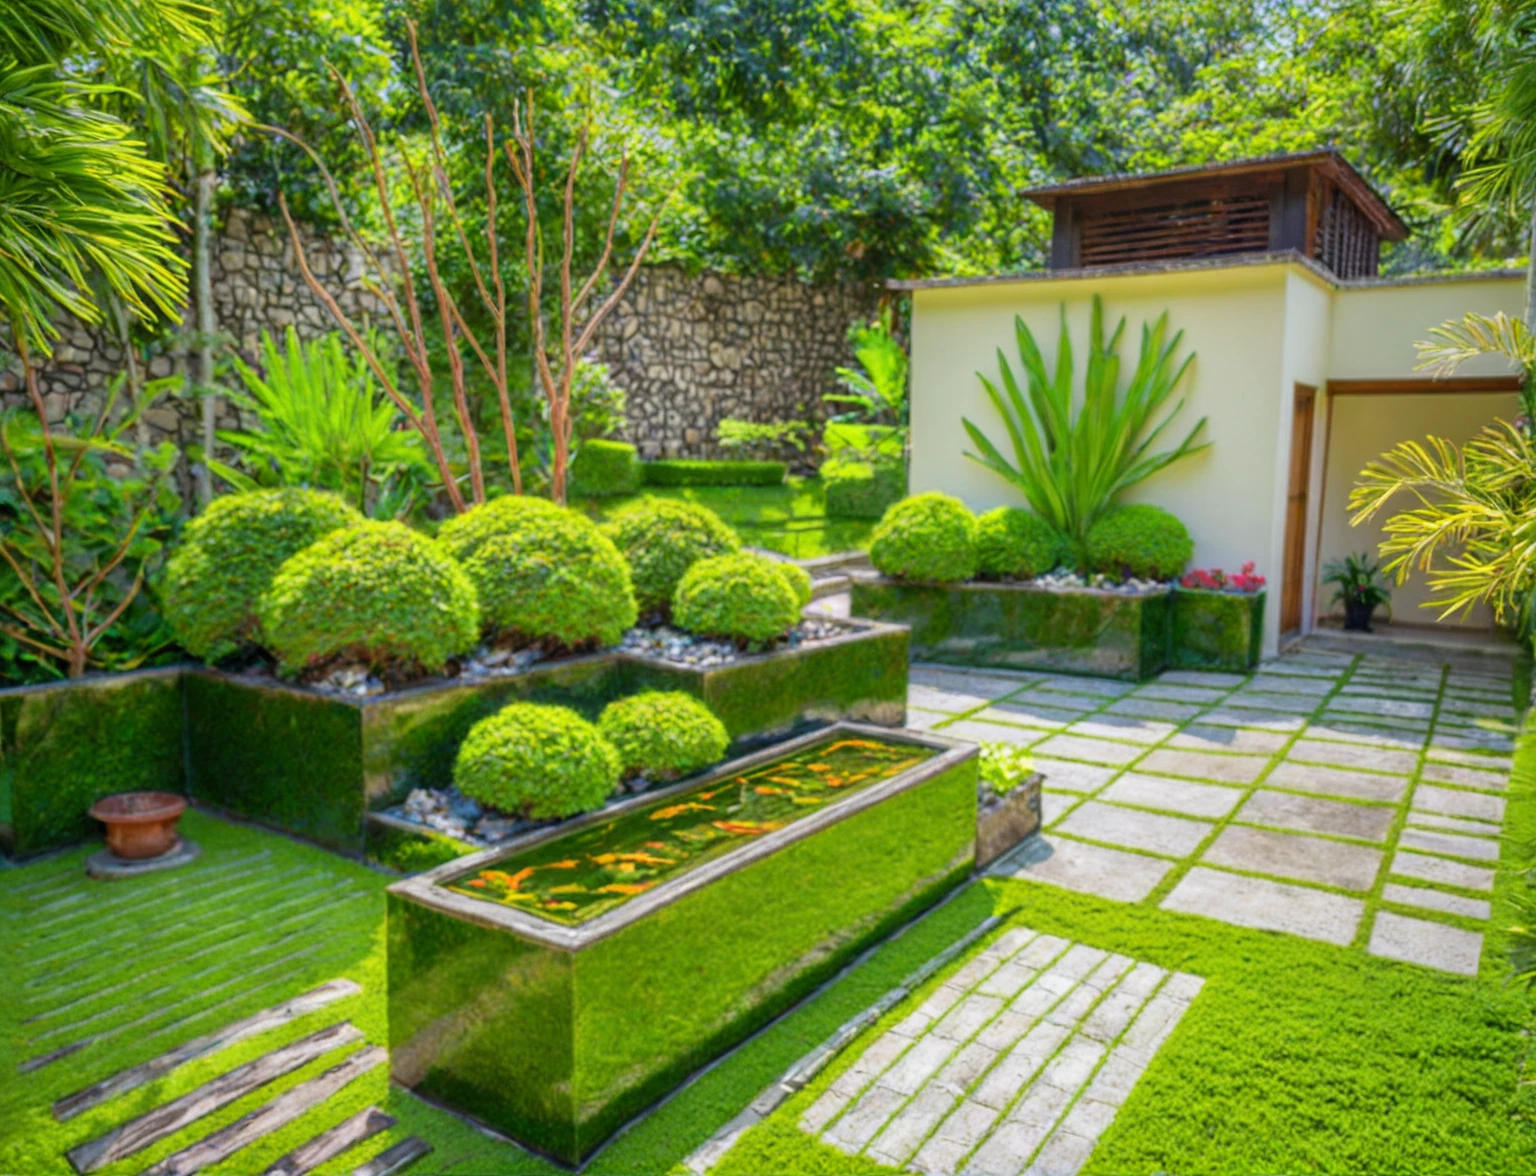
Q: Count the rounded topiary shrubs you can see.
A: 11